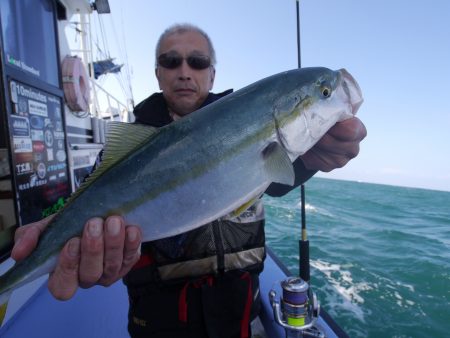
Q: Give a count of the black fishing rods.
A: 1